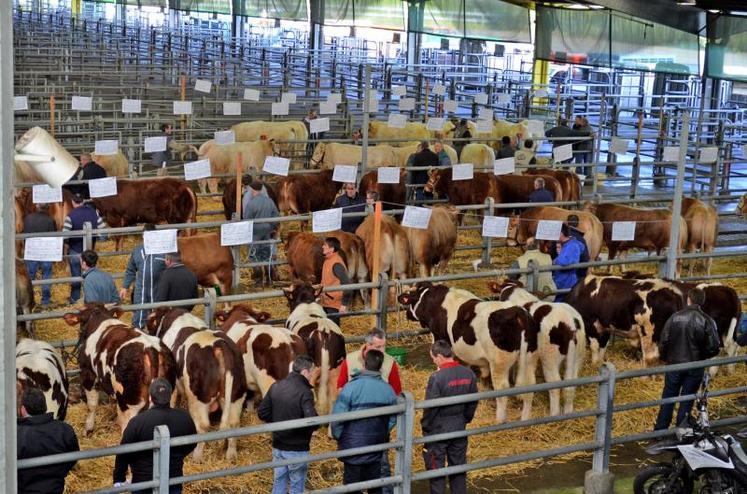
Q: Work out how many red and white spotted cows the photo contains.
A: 9